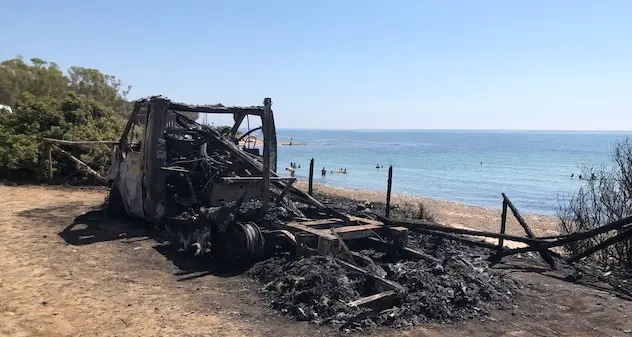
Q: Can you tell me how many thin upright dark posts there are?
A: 3